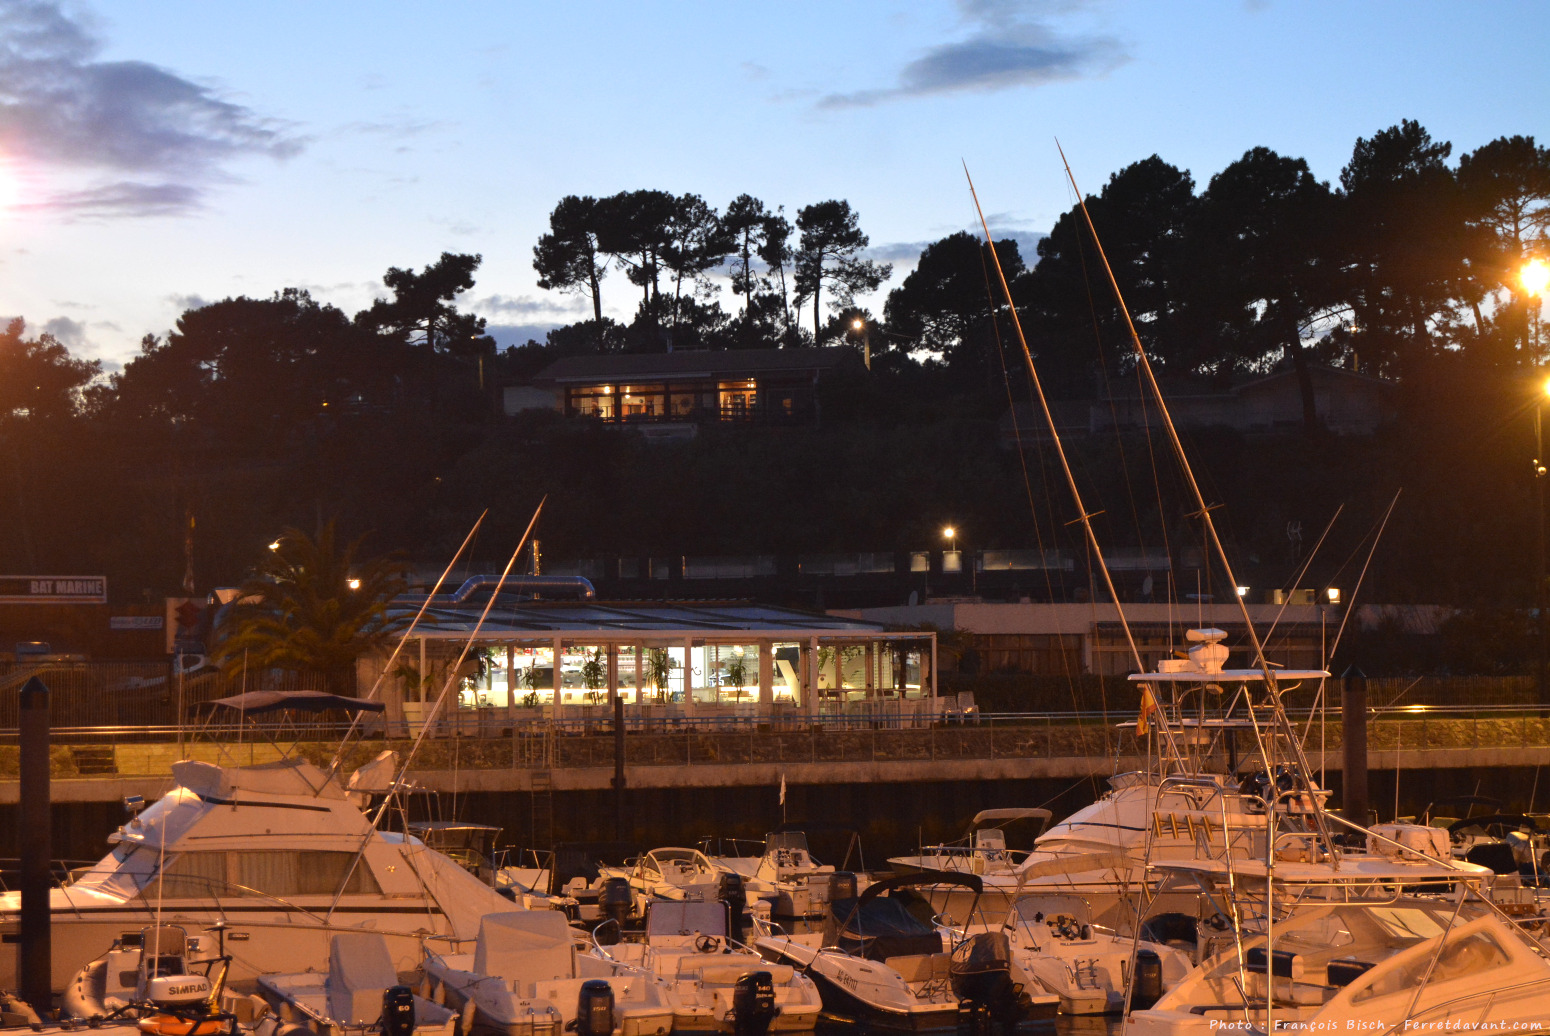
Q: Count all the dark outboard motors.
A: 8